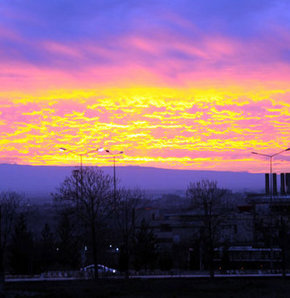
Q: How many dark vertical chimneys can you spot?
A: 4